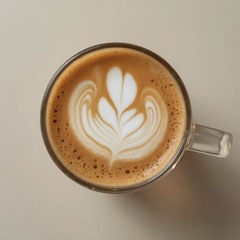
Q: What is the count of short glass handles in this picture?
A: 1